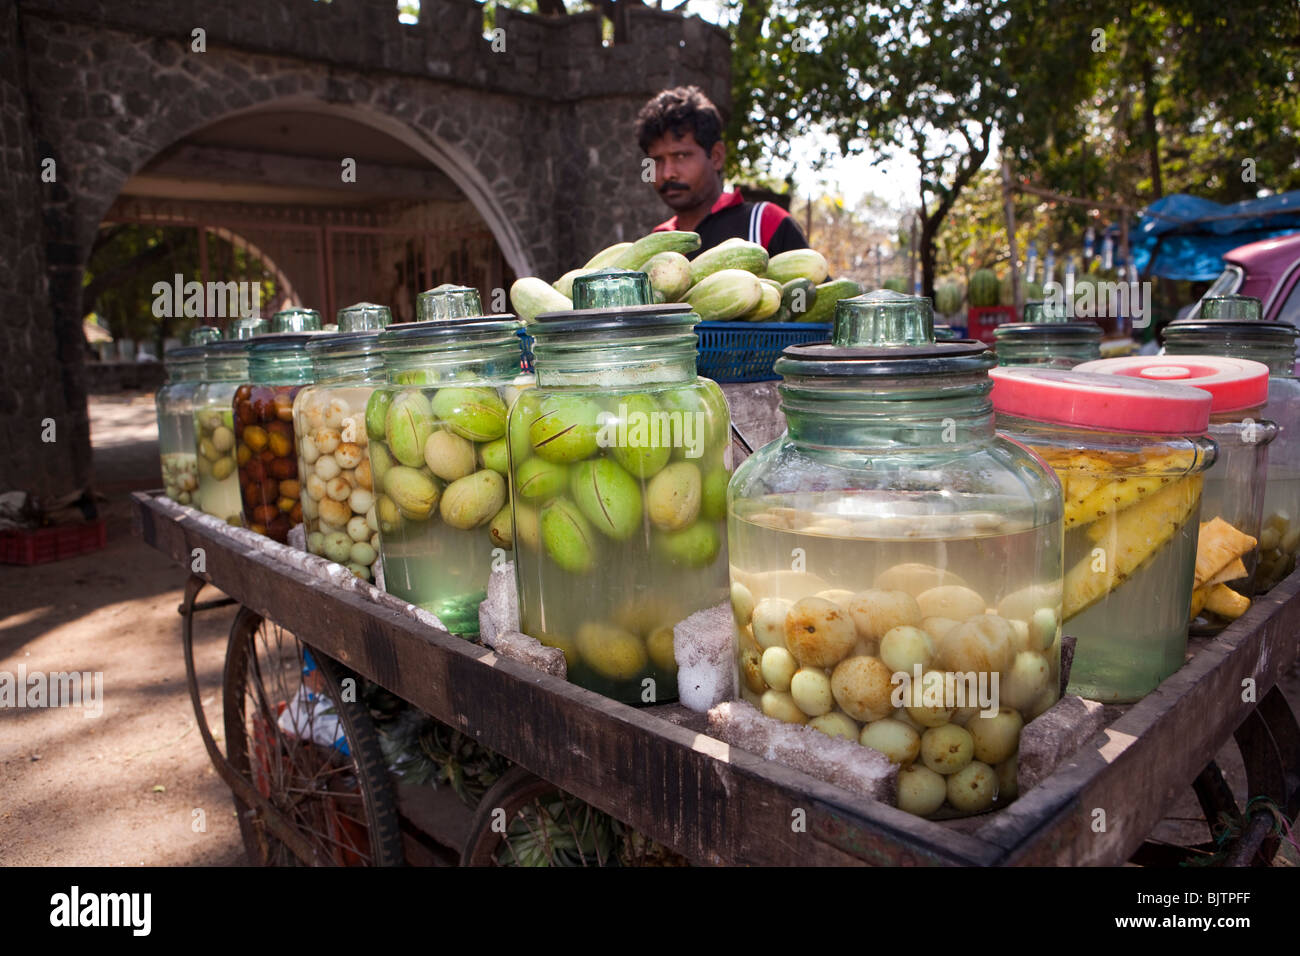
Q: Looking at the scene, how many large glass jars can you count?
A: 11